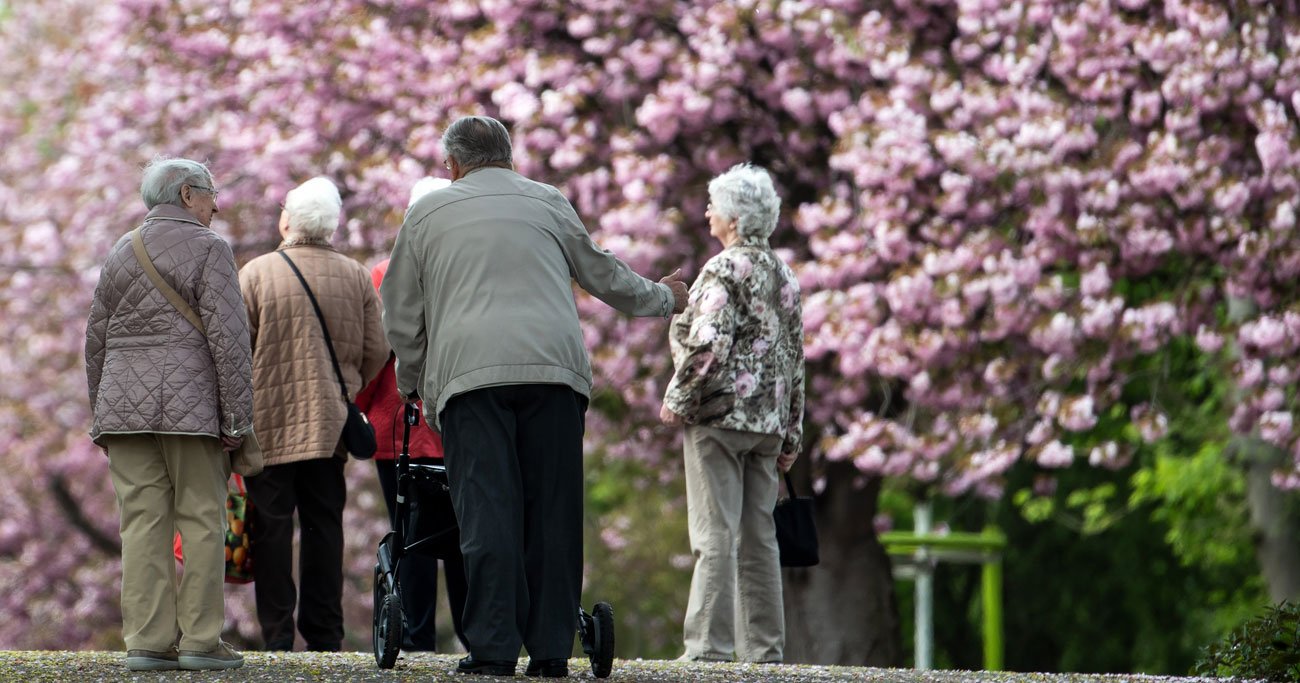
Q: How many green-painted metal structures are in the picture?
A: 1